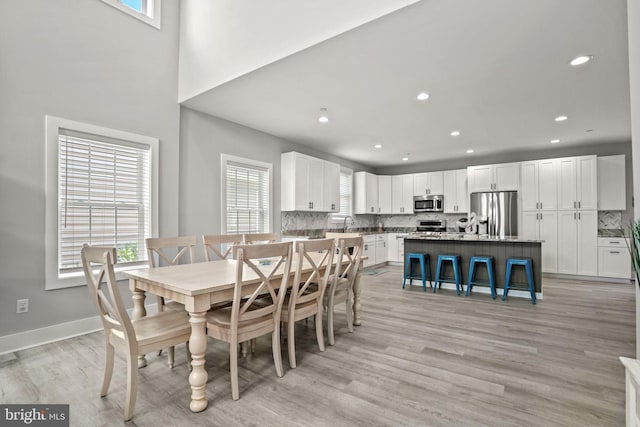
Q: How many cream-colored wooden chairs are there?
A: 8